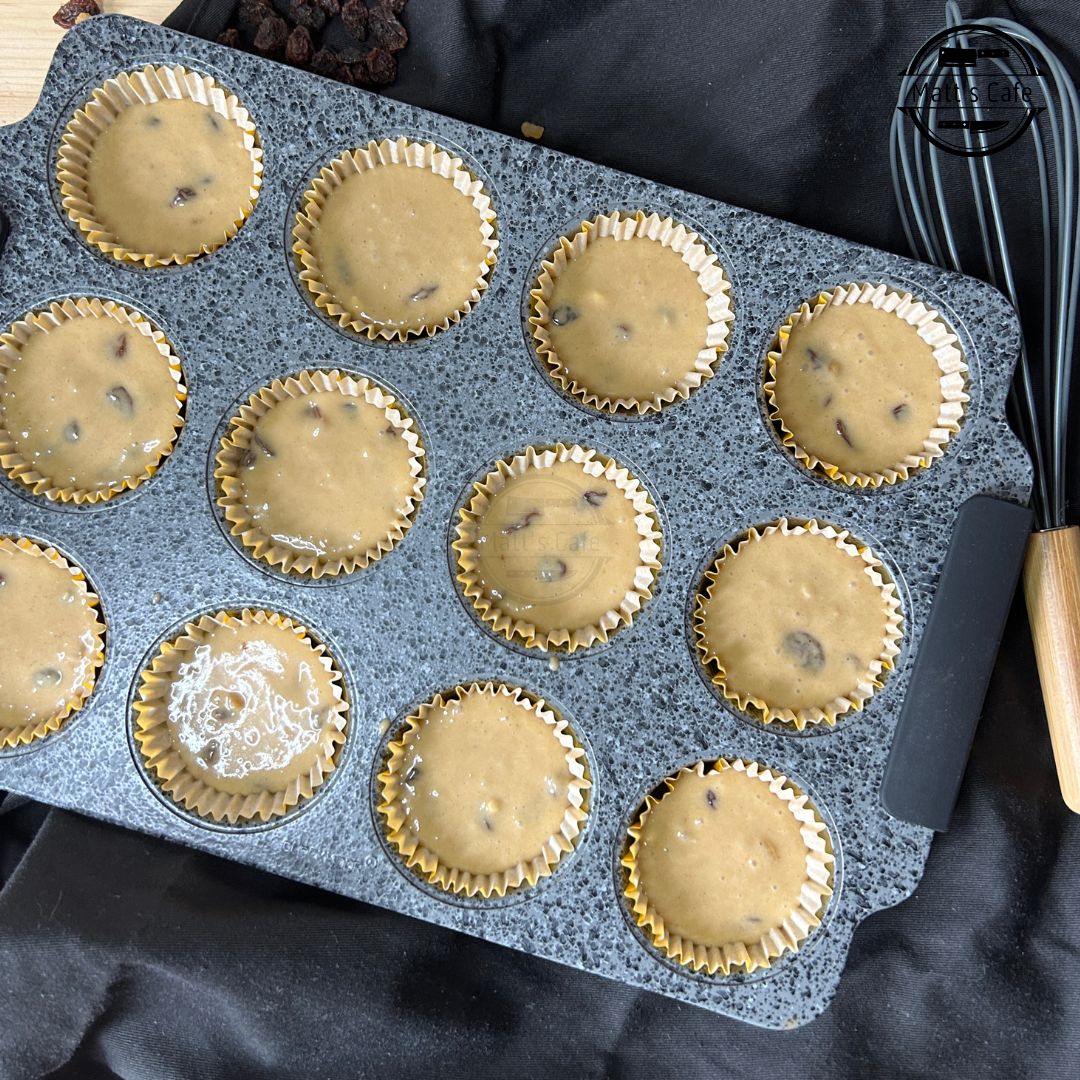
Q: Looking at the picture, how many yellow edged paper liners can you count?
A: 12